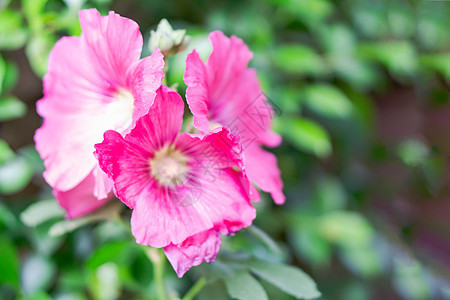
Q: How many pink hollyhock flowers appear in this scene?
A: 3